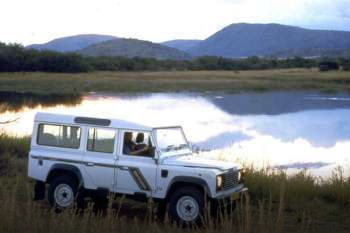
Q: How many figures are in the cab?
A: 2